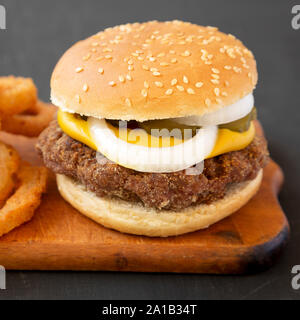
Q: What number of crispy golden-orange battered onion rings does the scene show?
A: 4